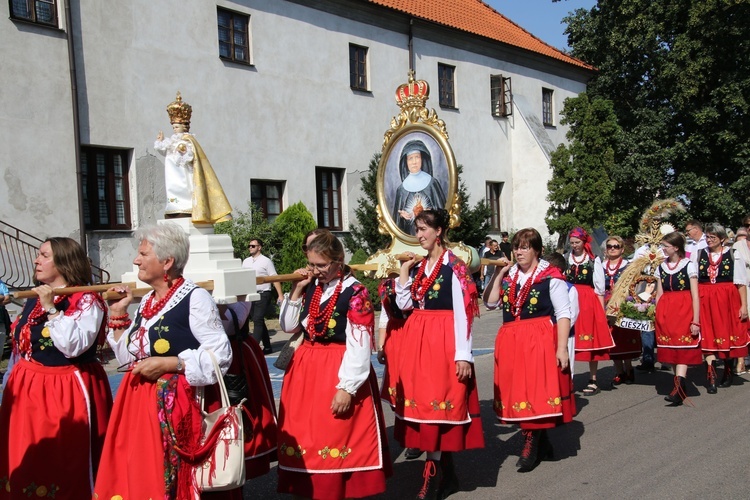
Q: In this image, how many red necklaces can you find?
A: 9